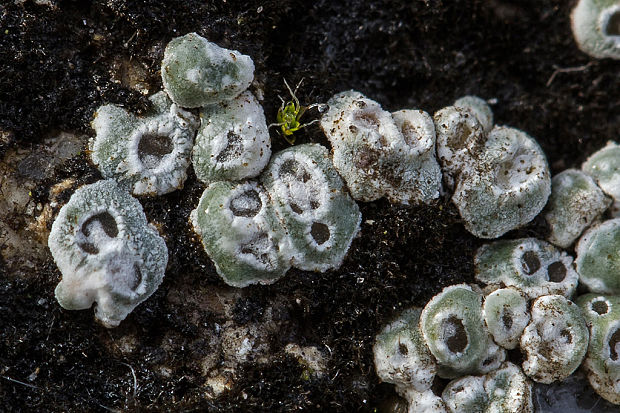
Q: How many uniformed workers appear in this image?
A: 0